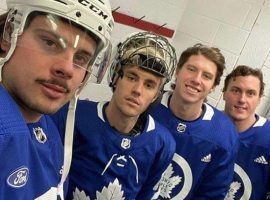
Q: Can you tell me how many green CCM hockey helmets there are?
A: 0